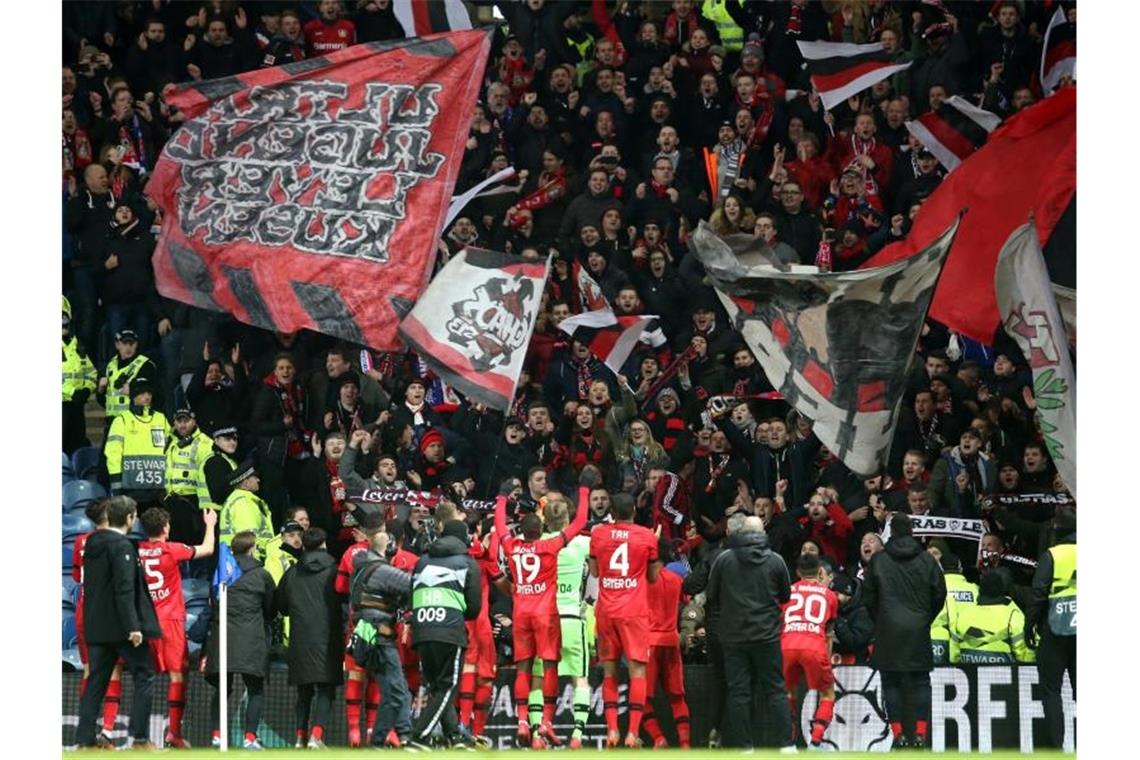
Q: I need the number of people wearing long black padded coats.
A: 3